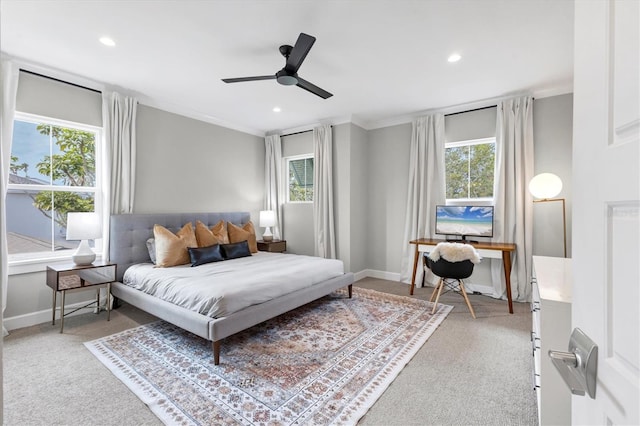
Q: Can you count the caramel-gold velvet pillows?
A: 3